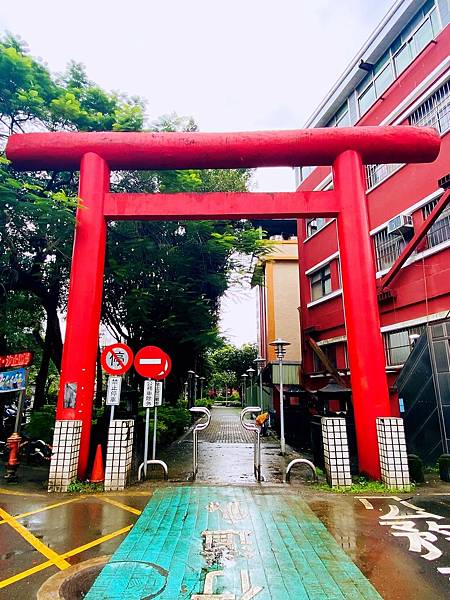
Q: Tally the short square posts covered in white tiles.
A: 4